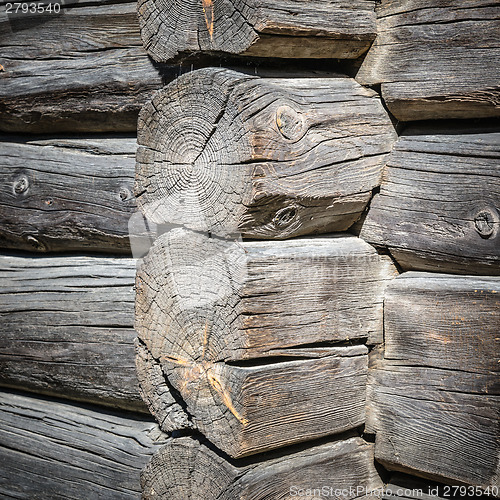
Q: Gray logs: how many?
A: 11